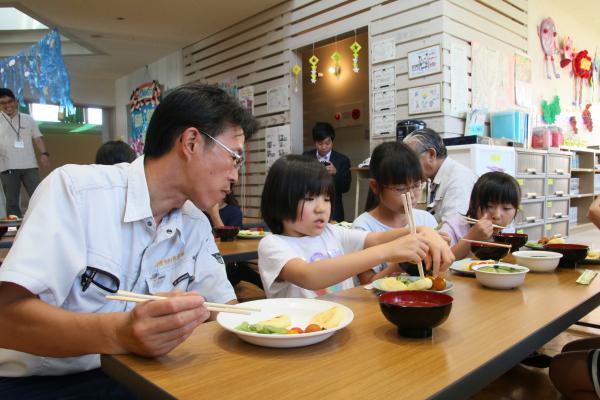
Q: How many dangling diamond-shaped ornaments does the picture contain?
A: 4